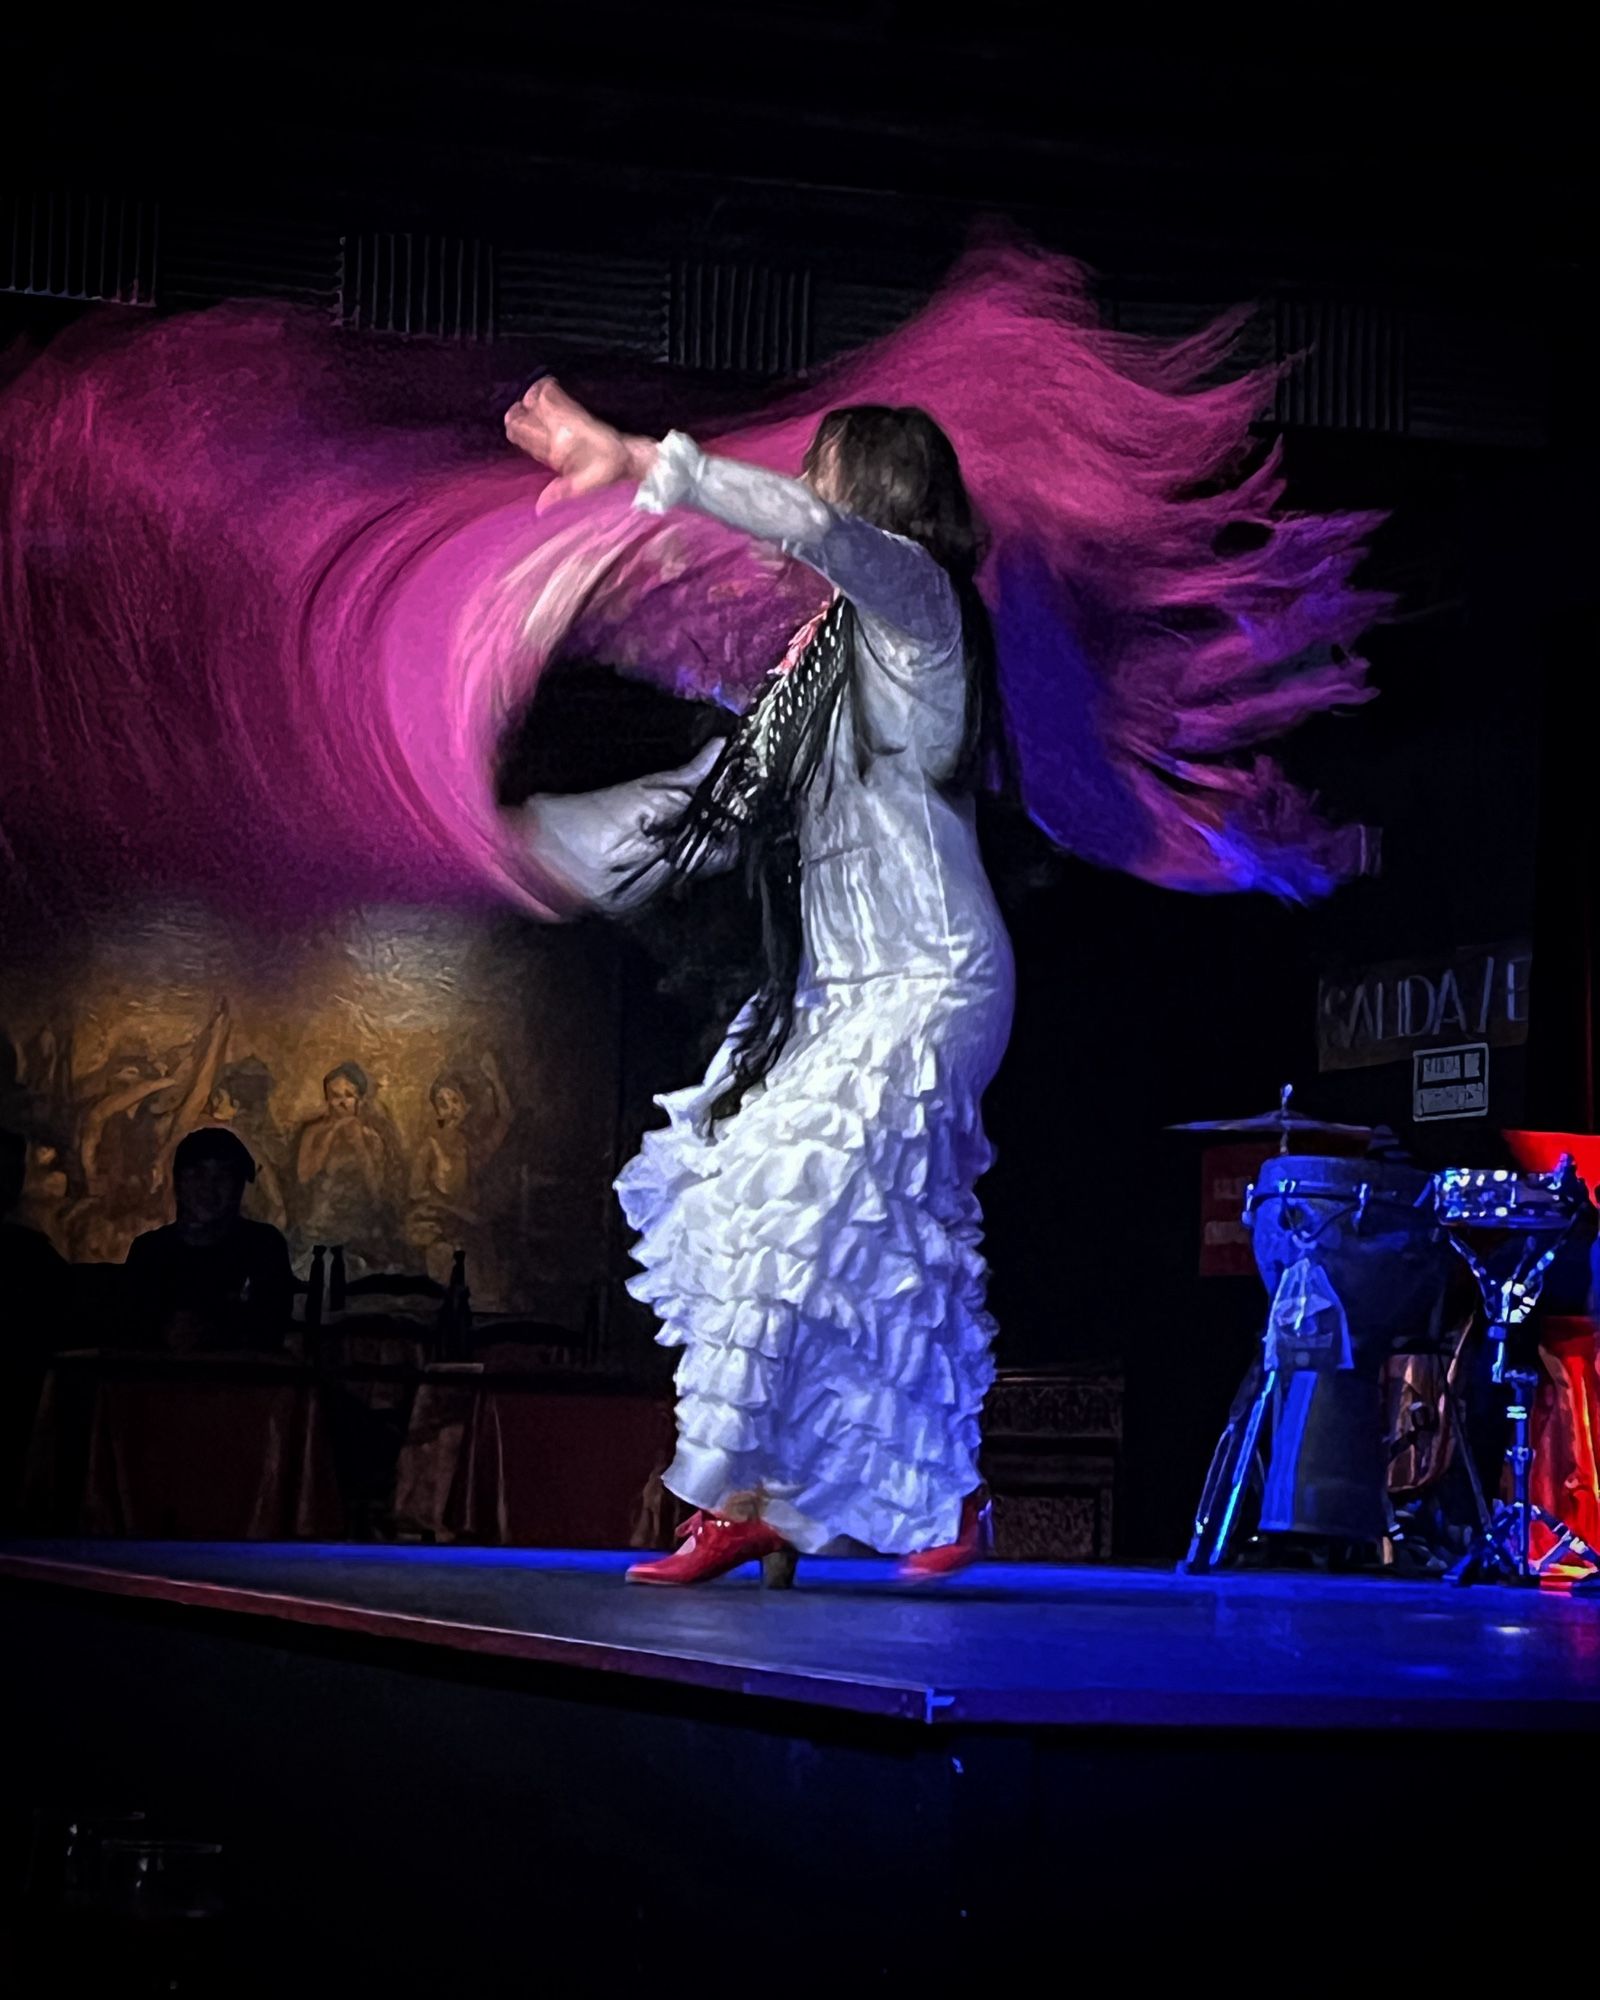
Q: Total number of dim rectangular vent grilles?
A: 4